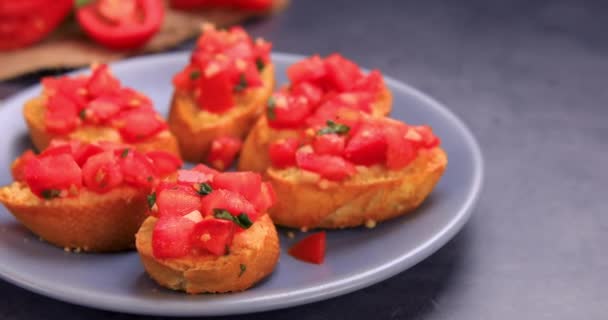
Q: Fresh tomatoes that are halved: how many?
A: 1